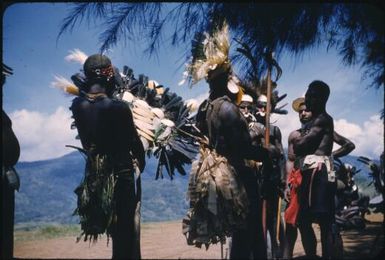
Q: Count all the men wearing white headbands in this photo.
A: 2